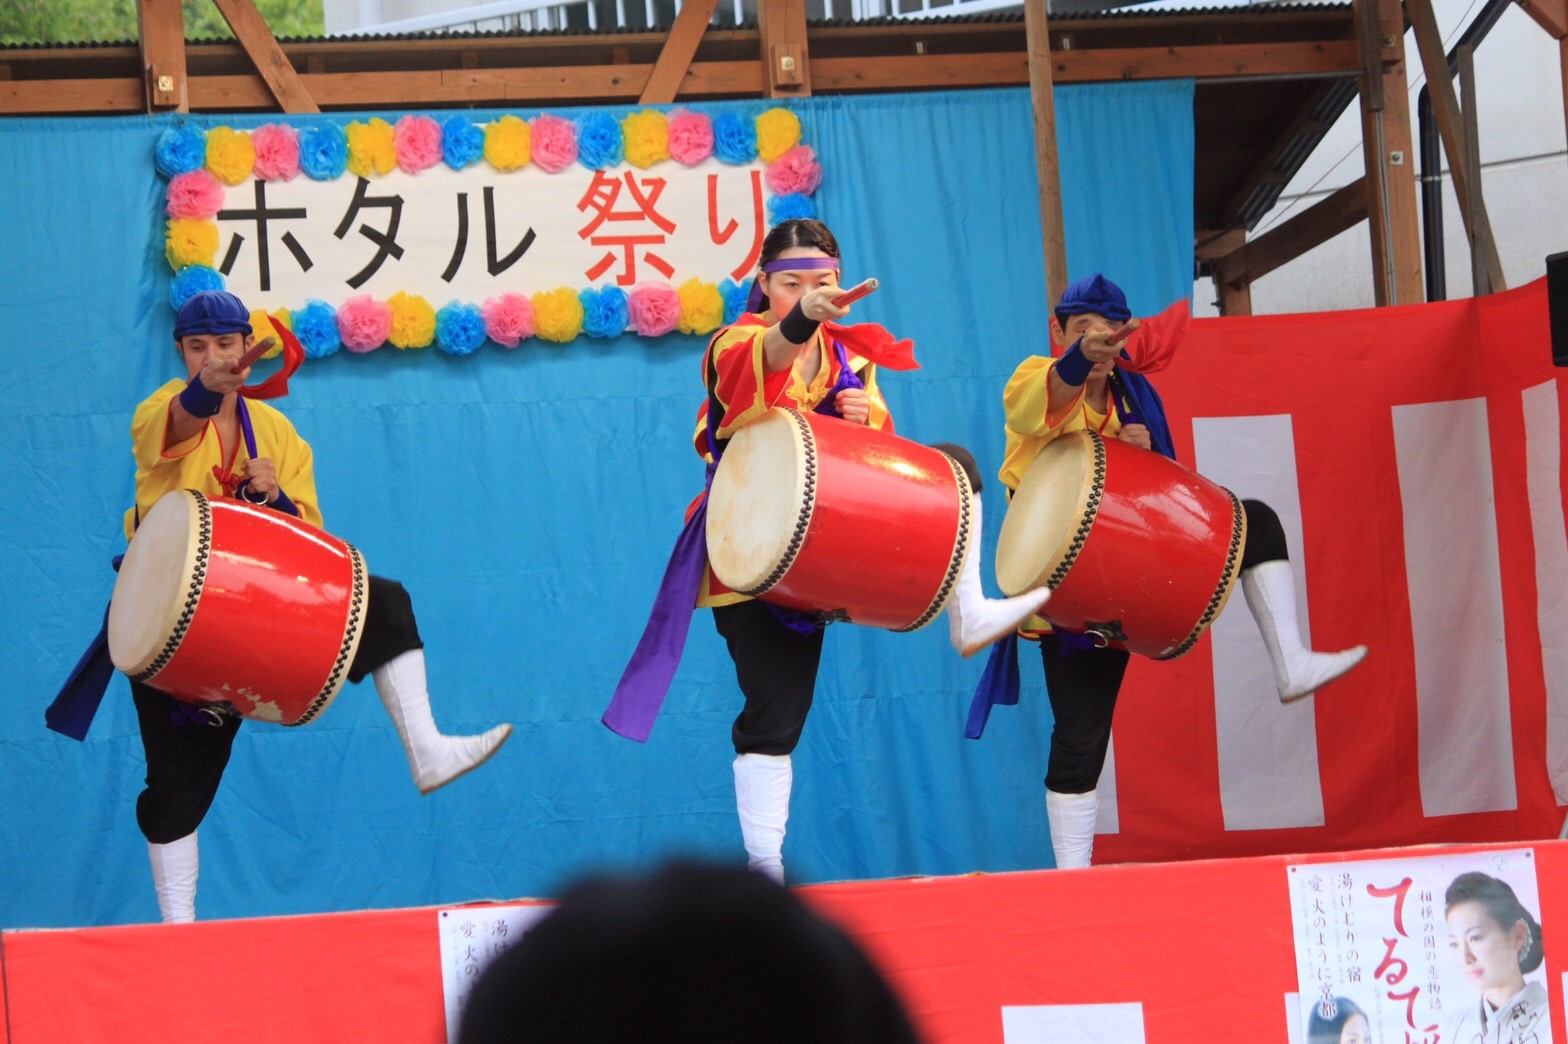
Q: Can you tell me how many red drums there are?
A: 3